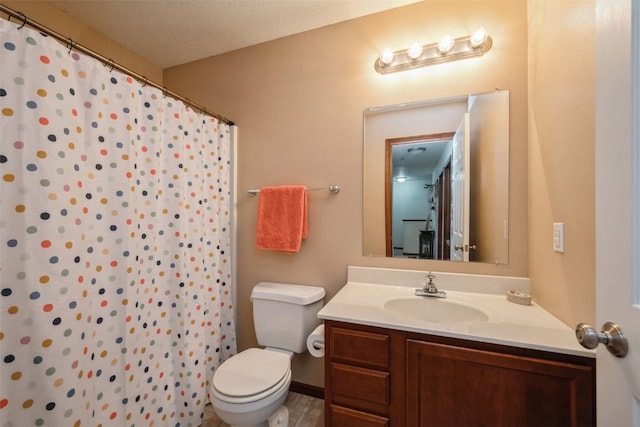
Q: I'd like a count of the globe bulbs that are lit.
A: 4